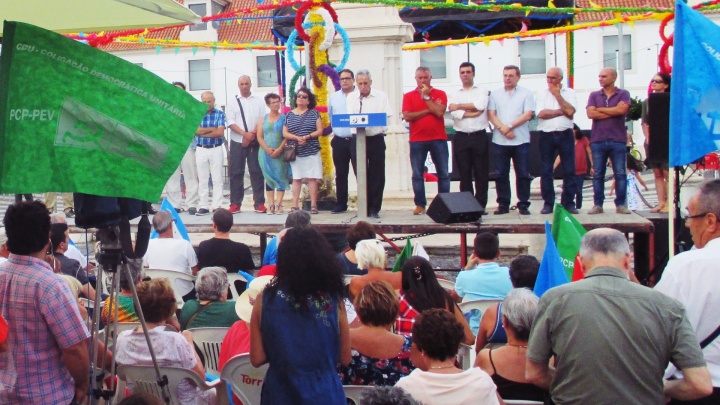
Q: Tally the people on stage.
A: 13